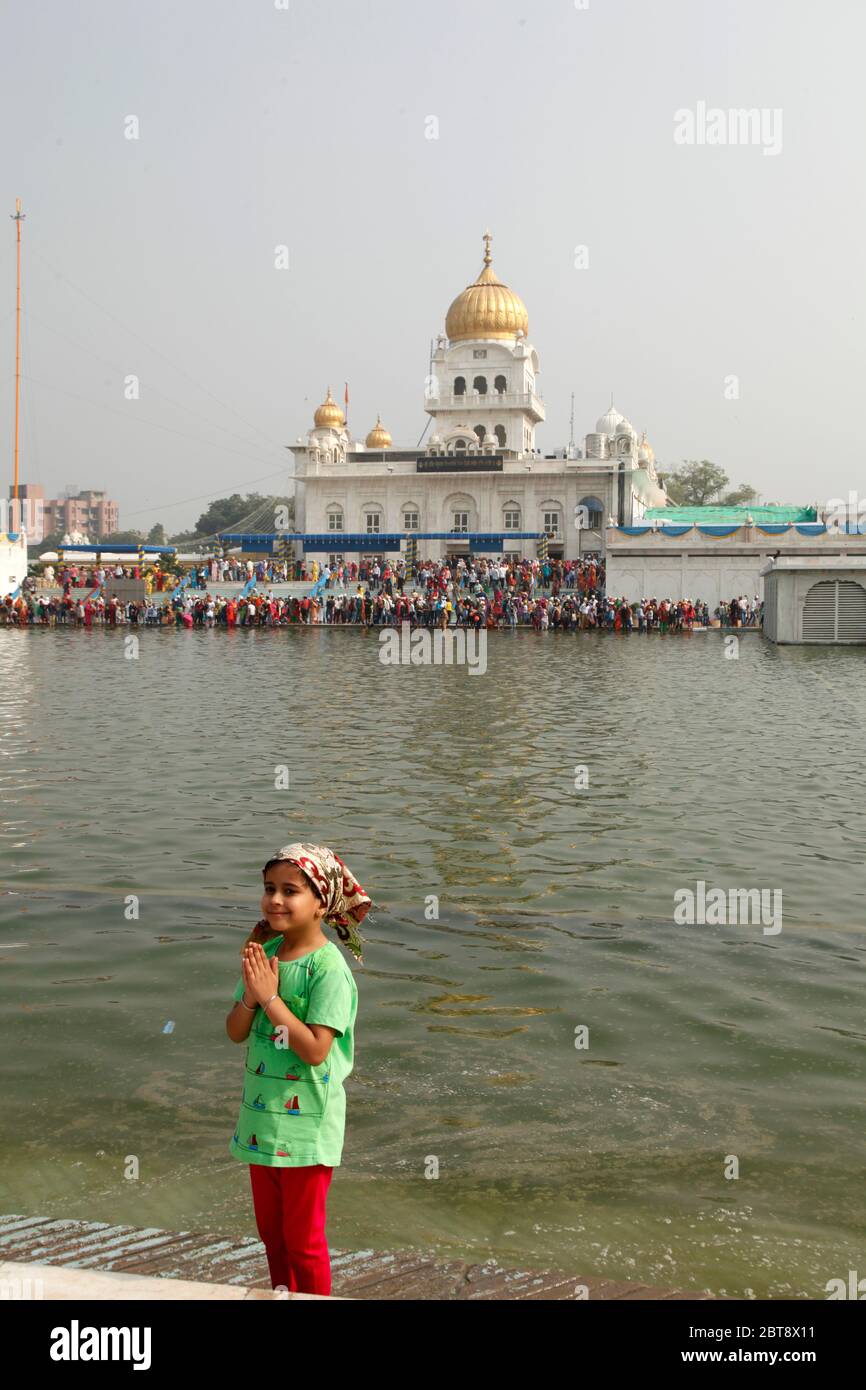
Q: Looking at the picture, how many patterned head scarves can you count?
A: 1